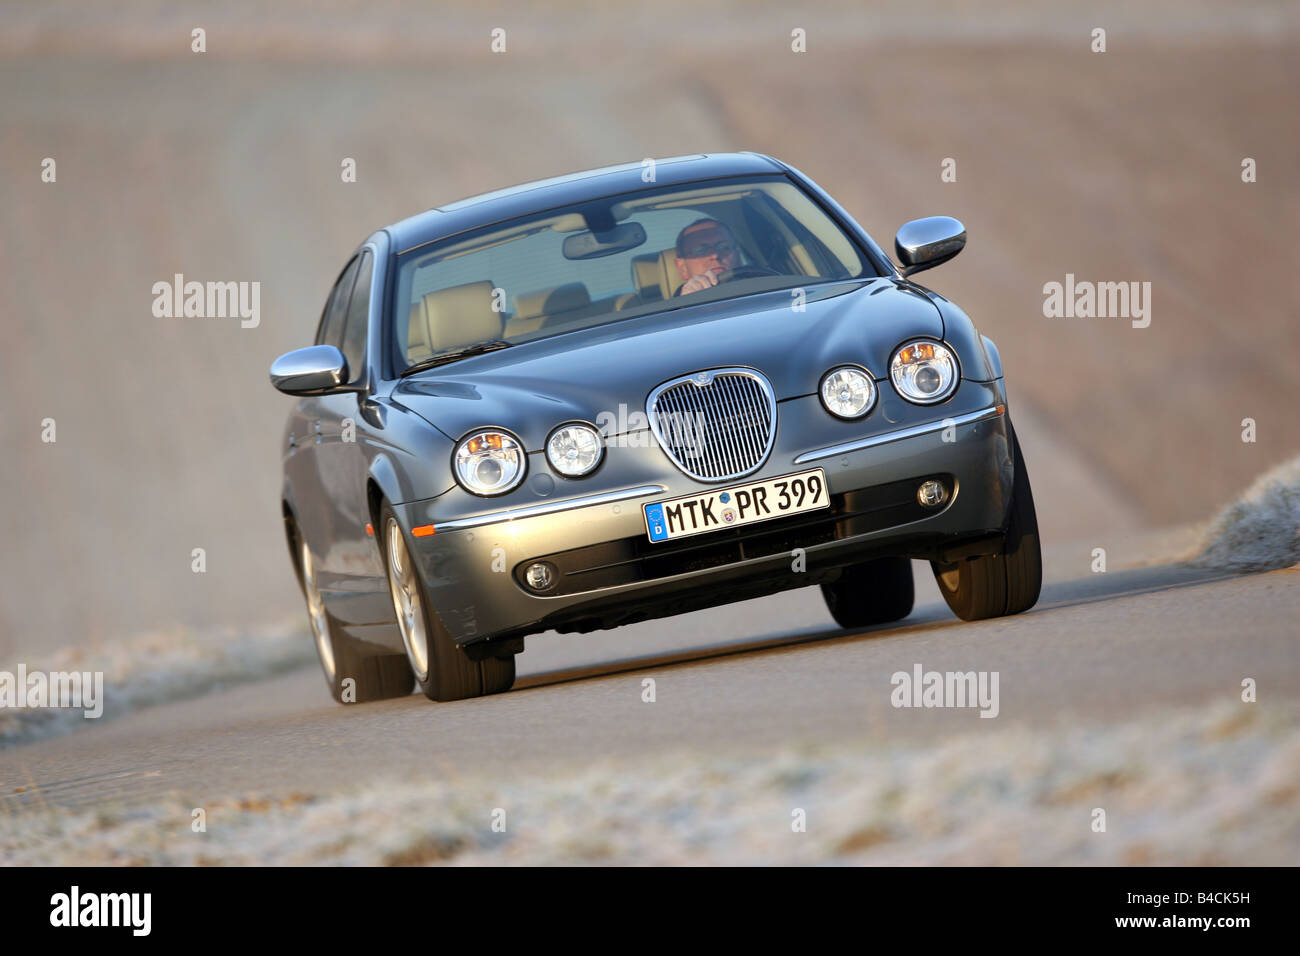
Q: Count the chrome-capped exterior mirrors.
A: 2